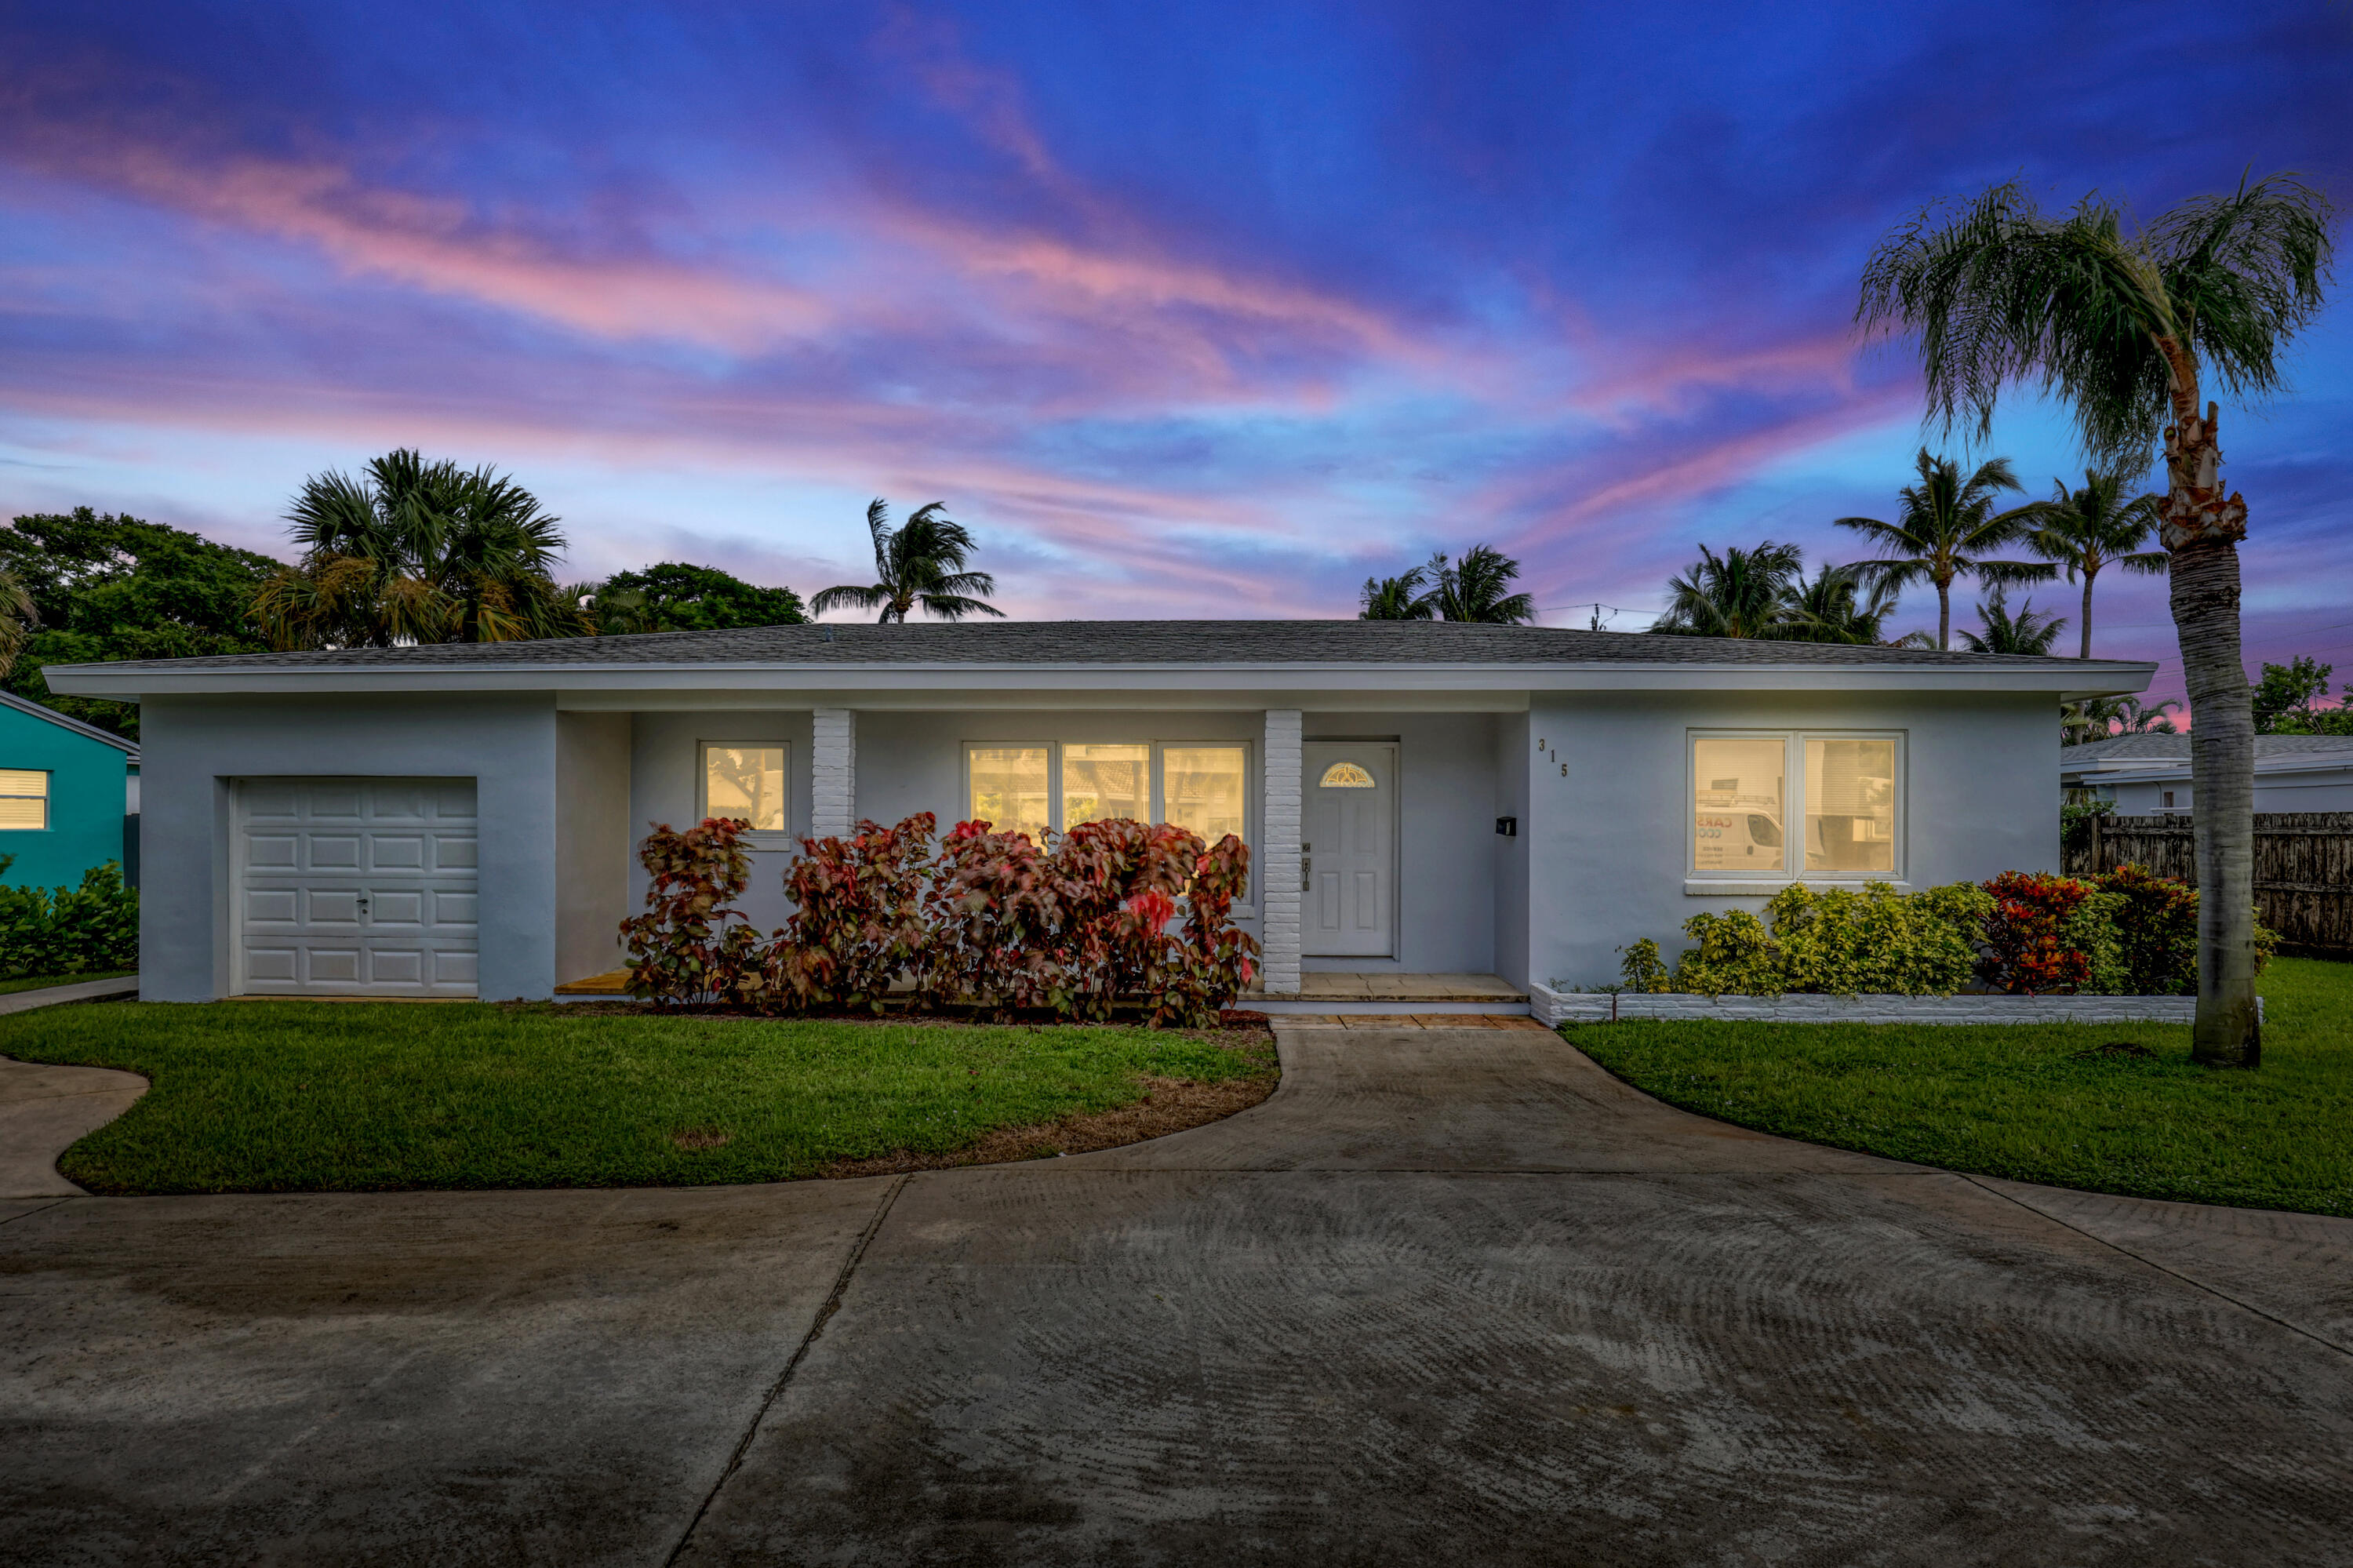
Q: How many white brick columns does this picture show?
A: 2